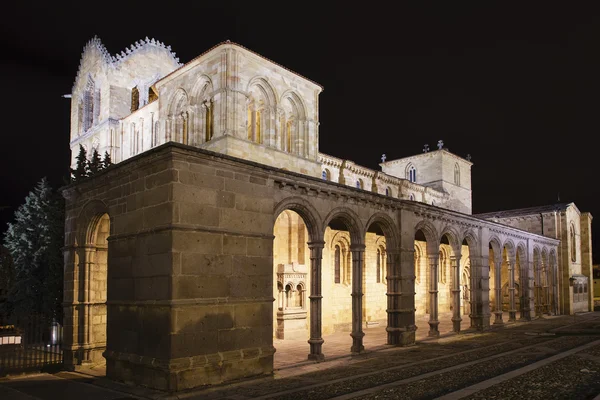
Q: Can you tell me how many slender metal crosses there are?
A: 4